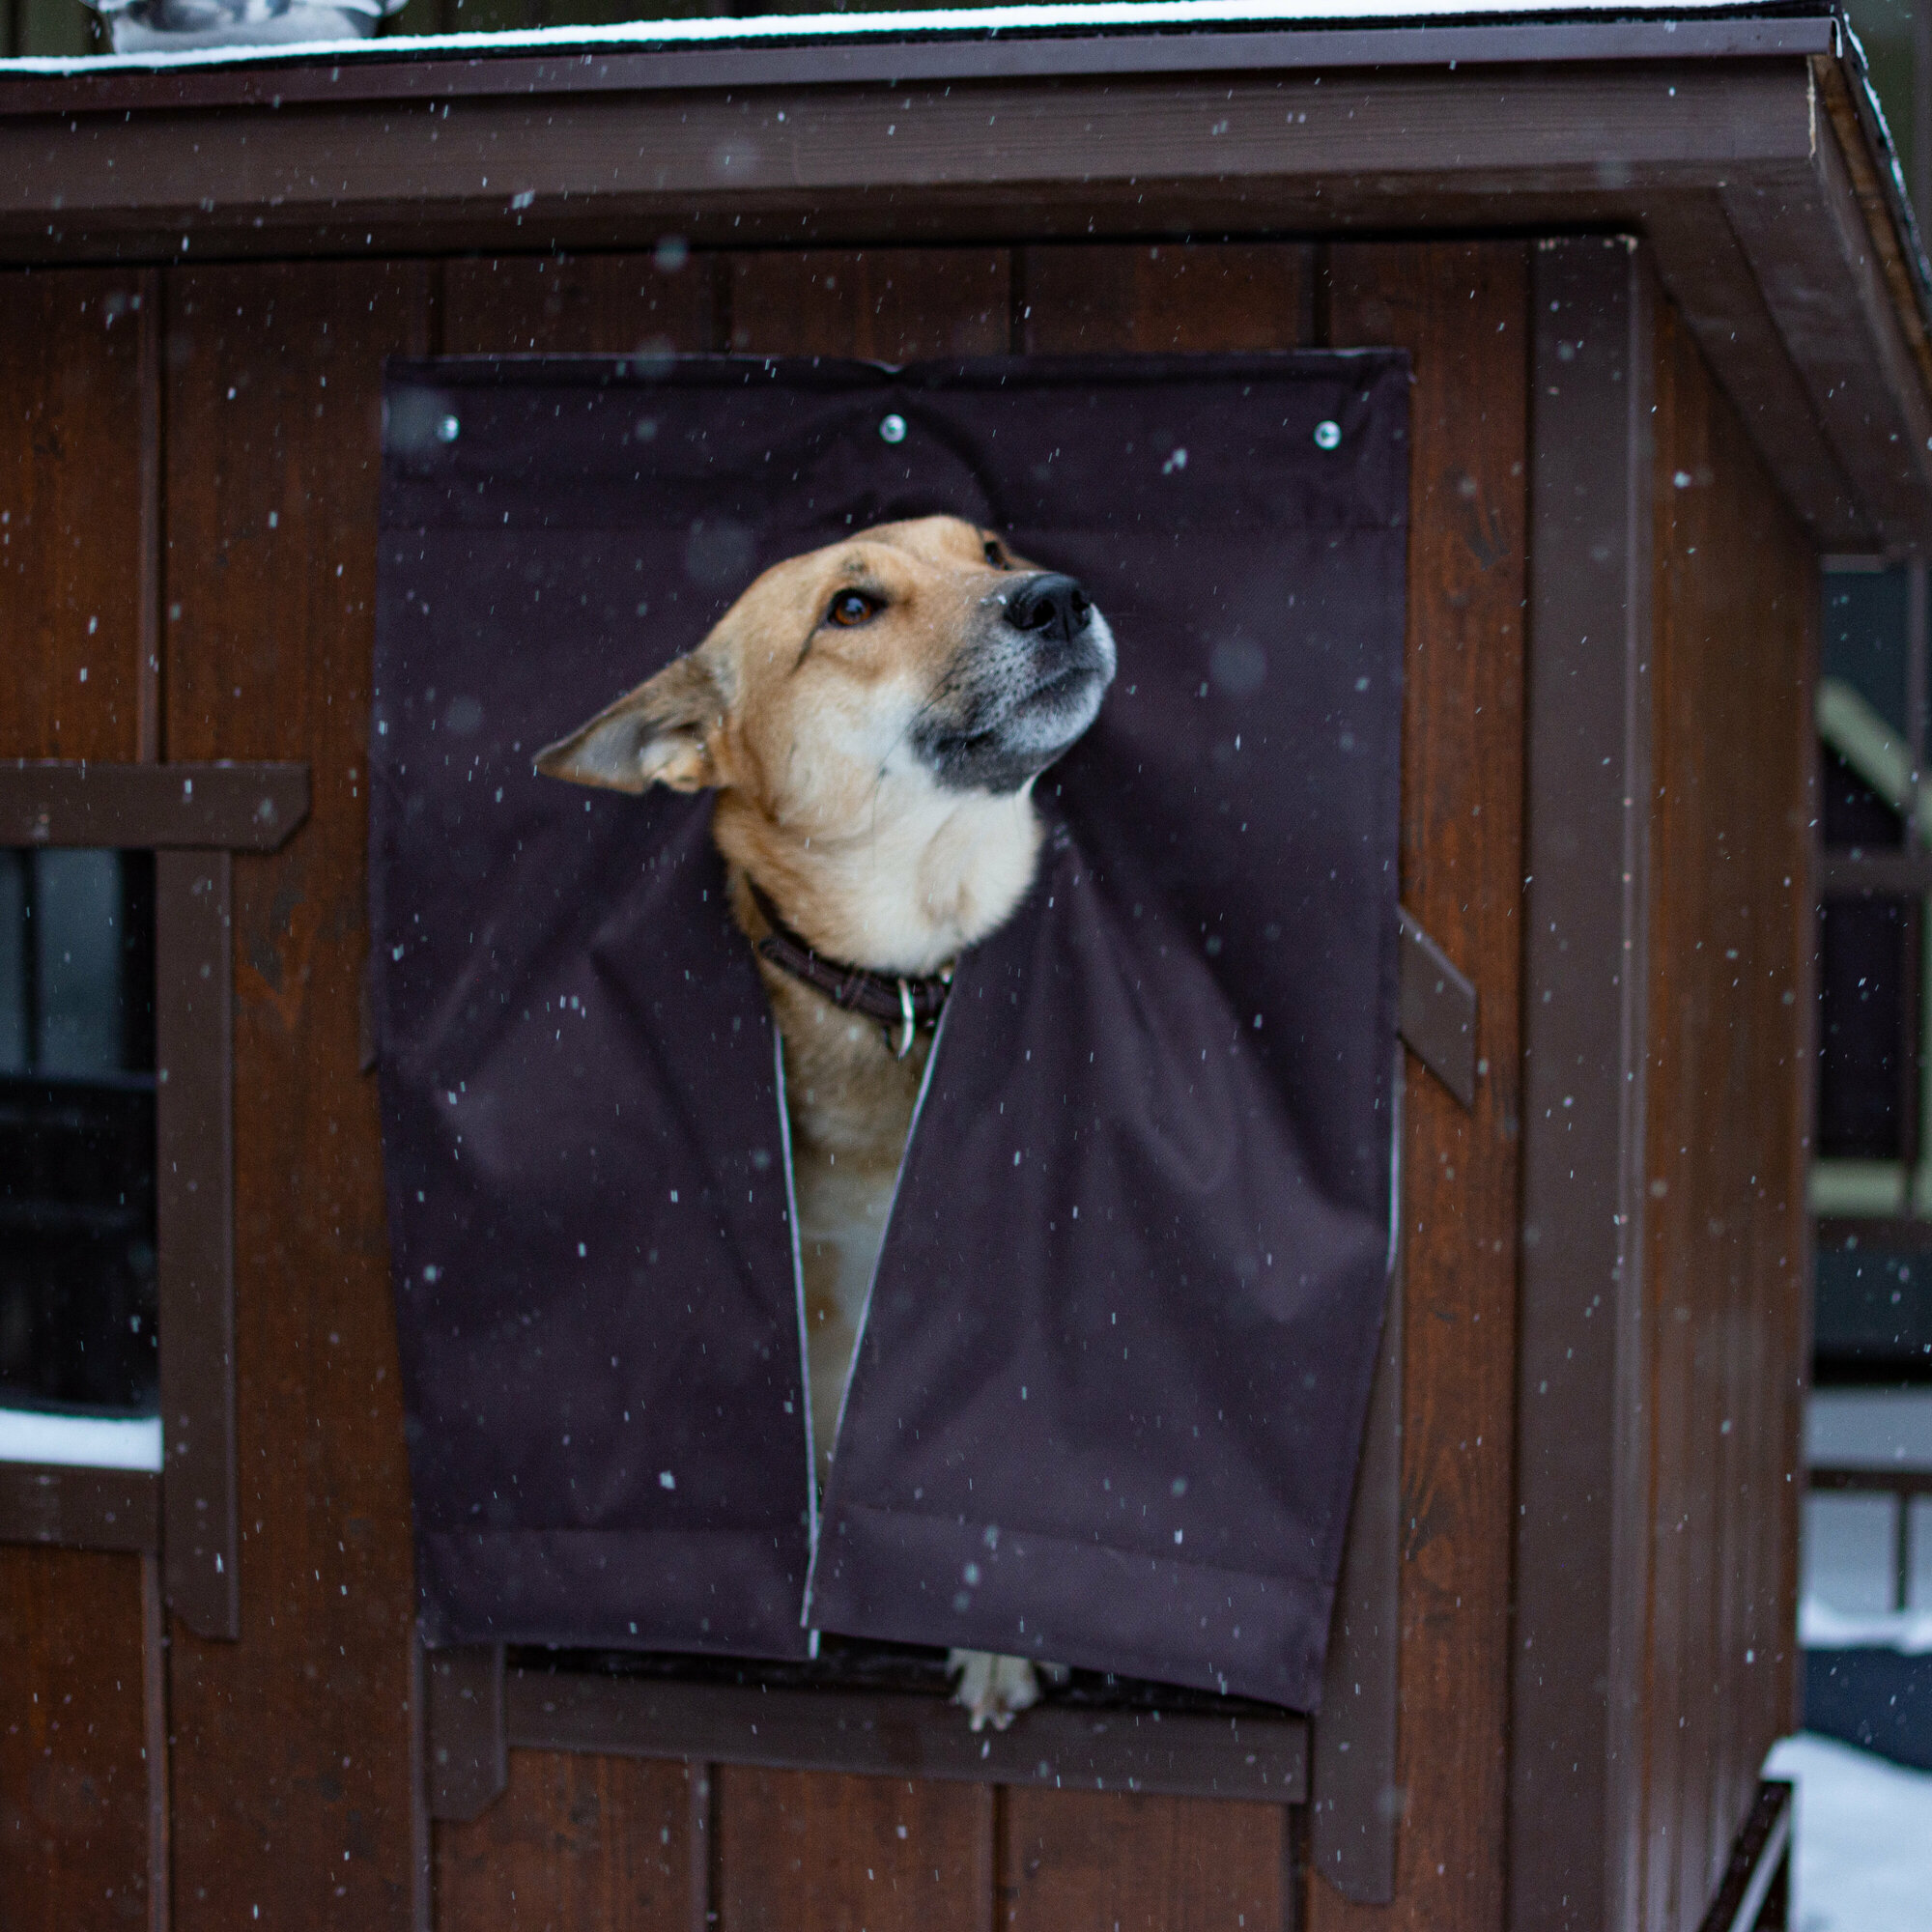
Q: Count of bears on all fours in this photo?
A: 0